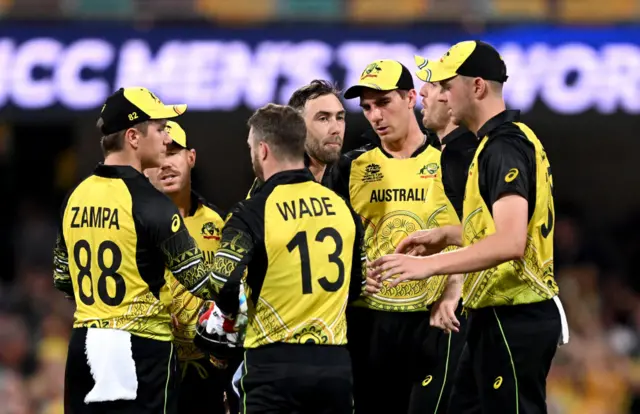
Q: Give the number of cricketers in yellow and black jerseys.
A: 7